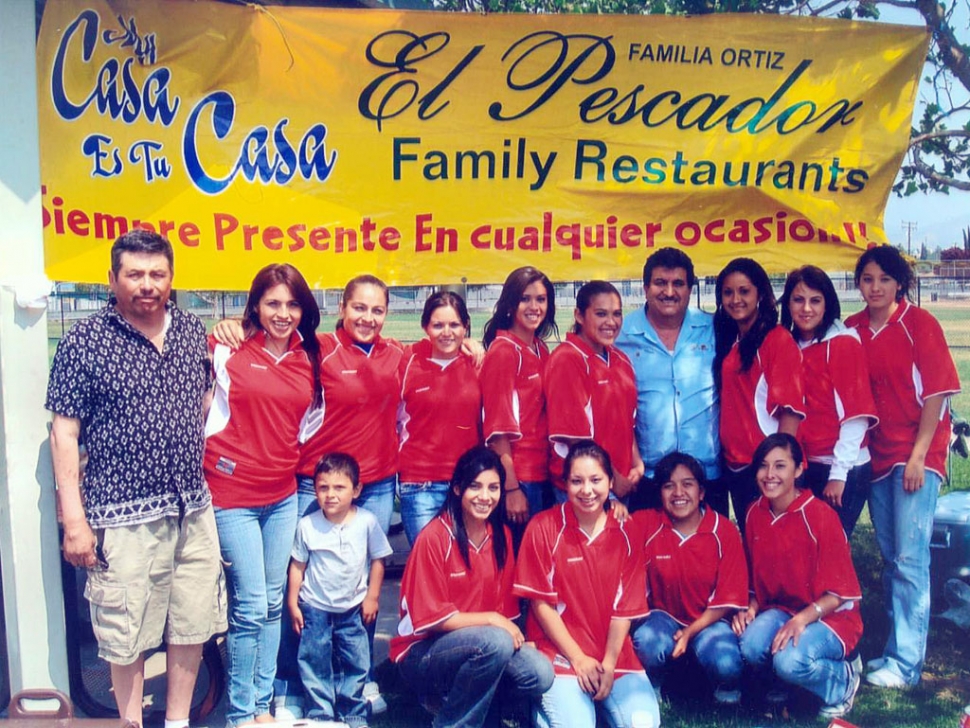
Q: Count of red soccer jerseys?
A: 12